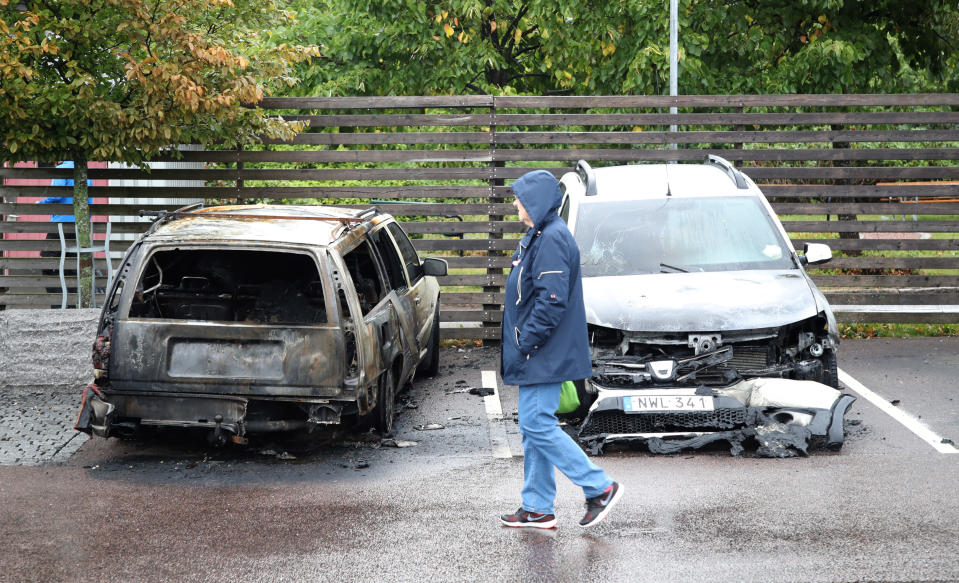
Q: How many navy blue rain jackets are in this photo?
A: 1